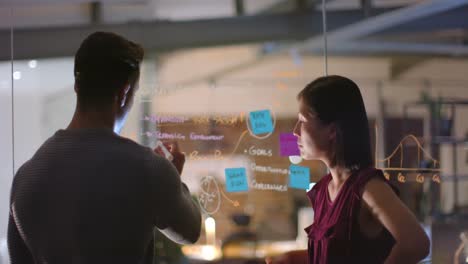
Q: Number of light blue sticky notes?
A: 3